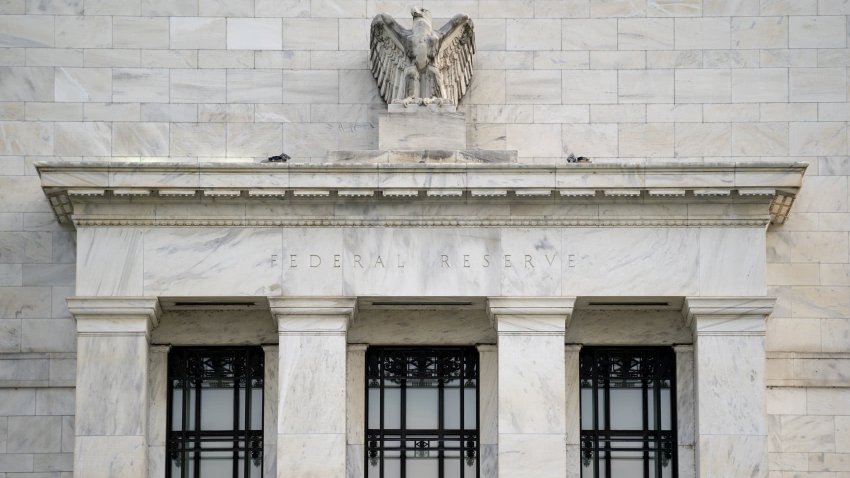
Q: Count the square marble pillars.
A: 4